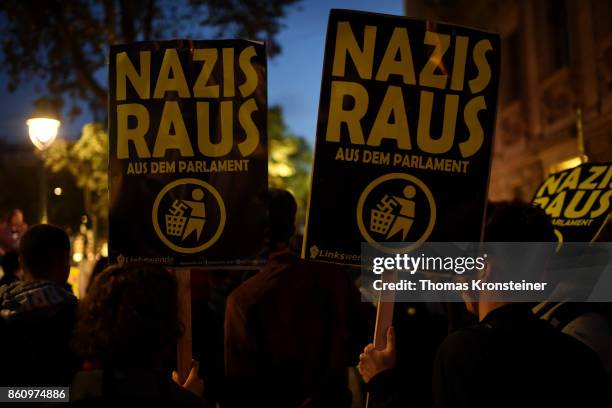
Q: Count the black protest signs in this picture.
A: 3